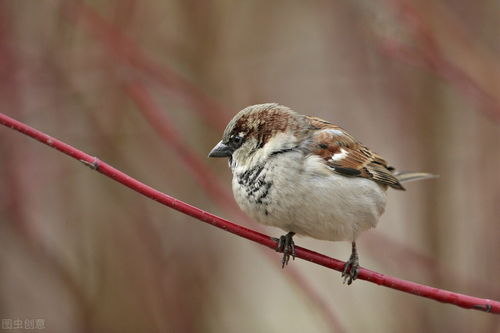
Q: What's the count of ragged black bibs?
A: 1